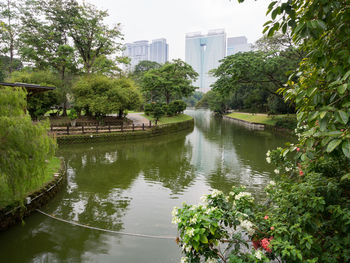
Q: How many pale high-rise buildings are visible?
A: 4